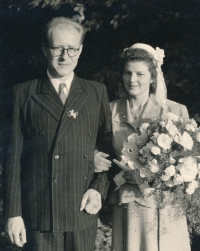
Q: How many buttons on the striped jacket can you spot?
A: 6